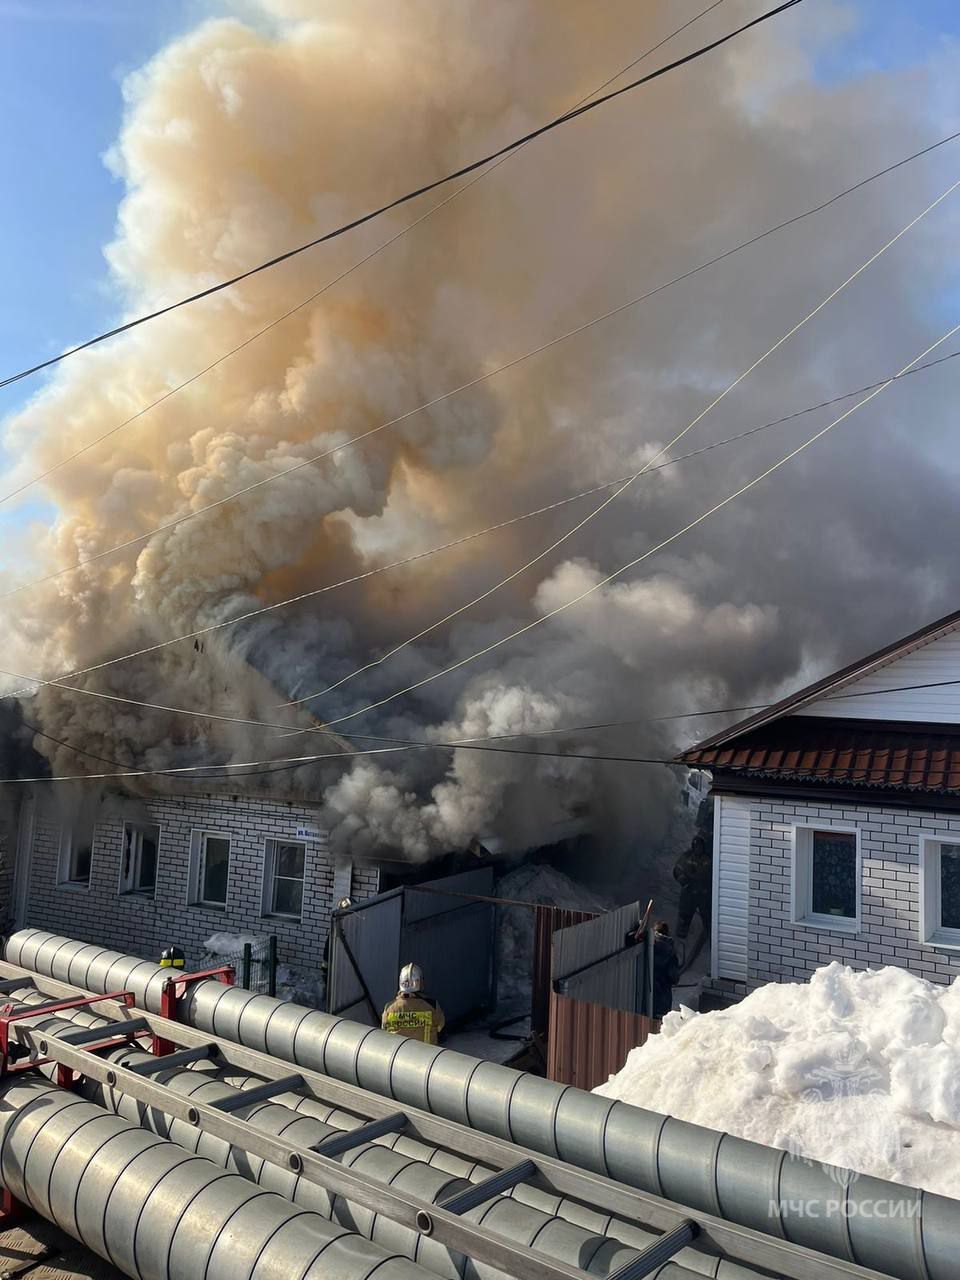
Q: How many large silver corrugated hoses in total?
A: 4